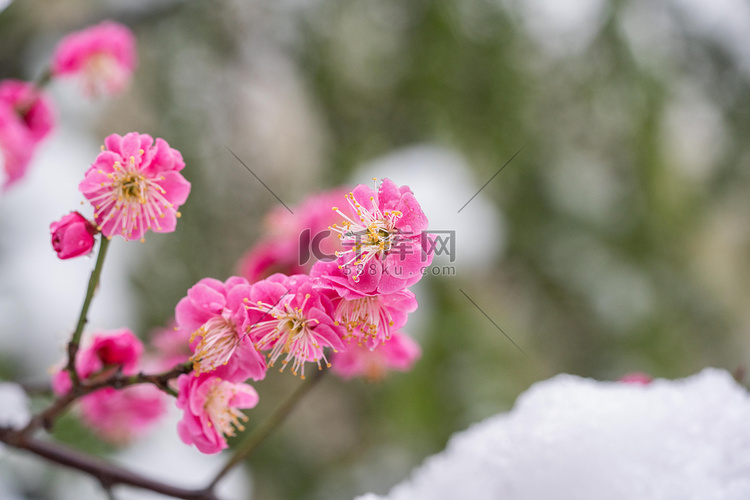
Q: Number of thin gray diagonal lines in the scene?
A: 4